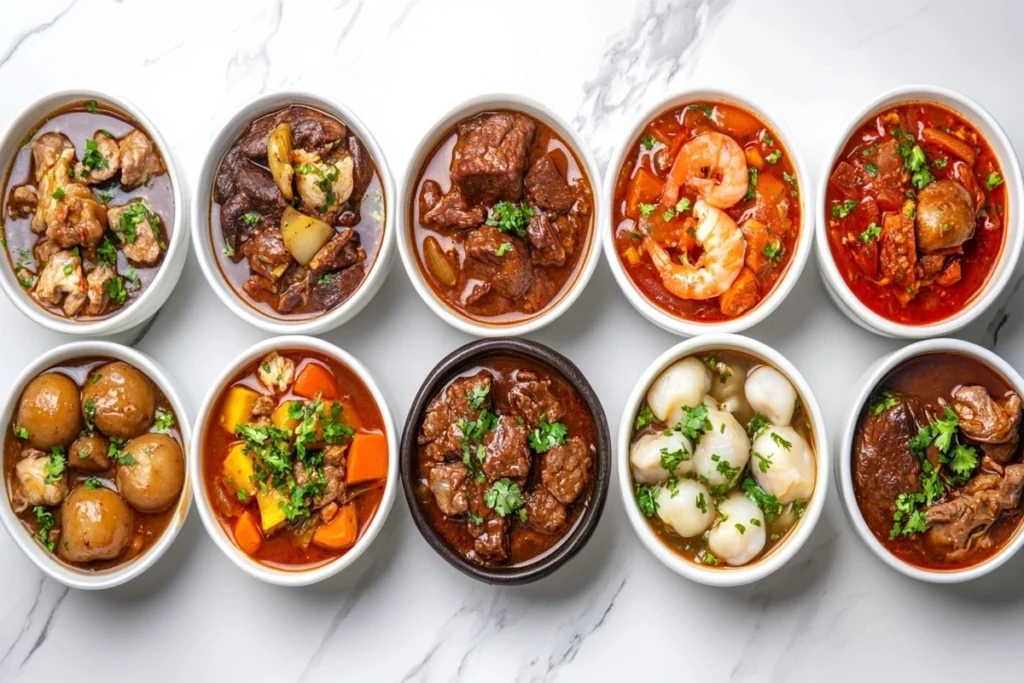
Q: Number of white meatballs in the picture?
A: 7